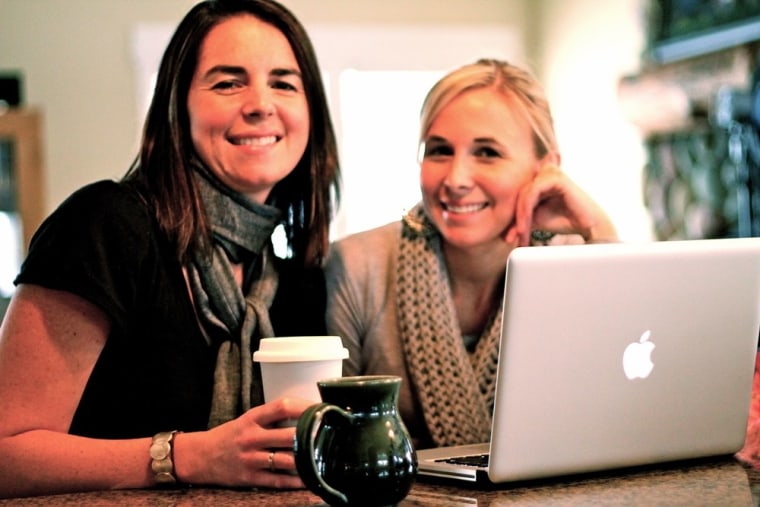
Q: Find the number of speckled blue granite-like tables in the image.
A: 0